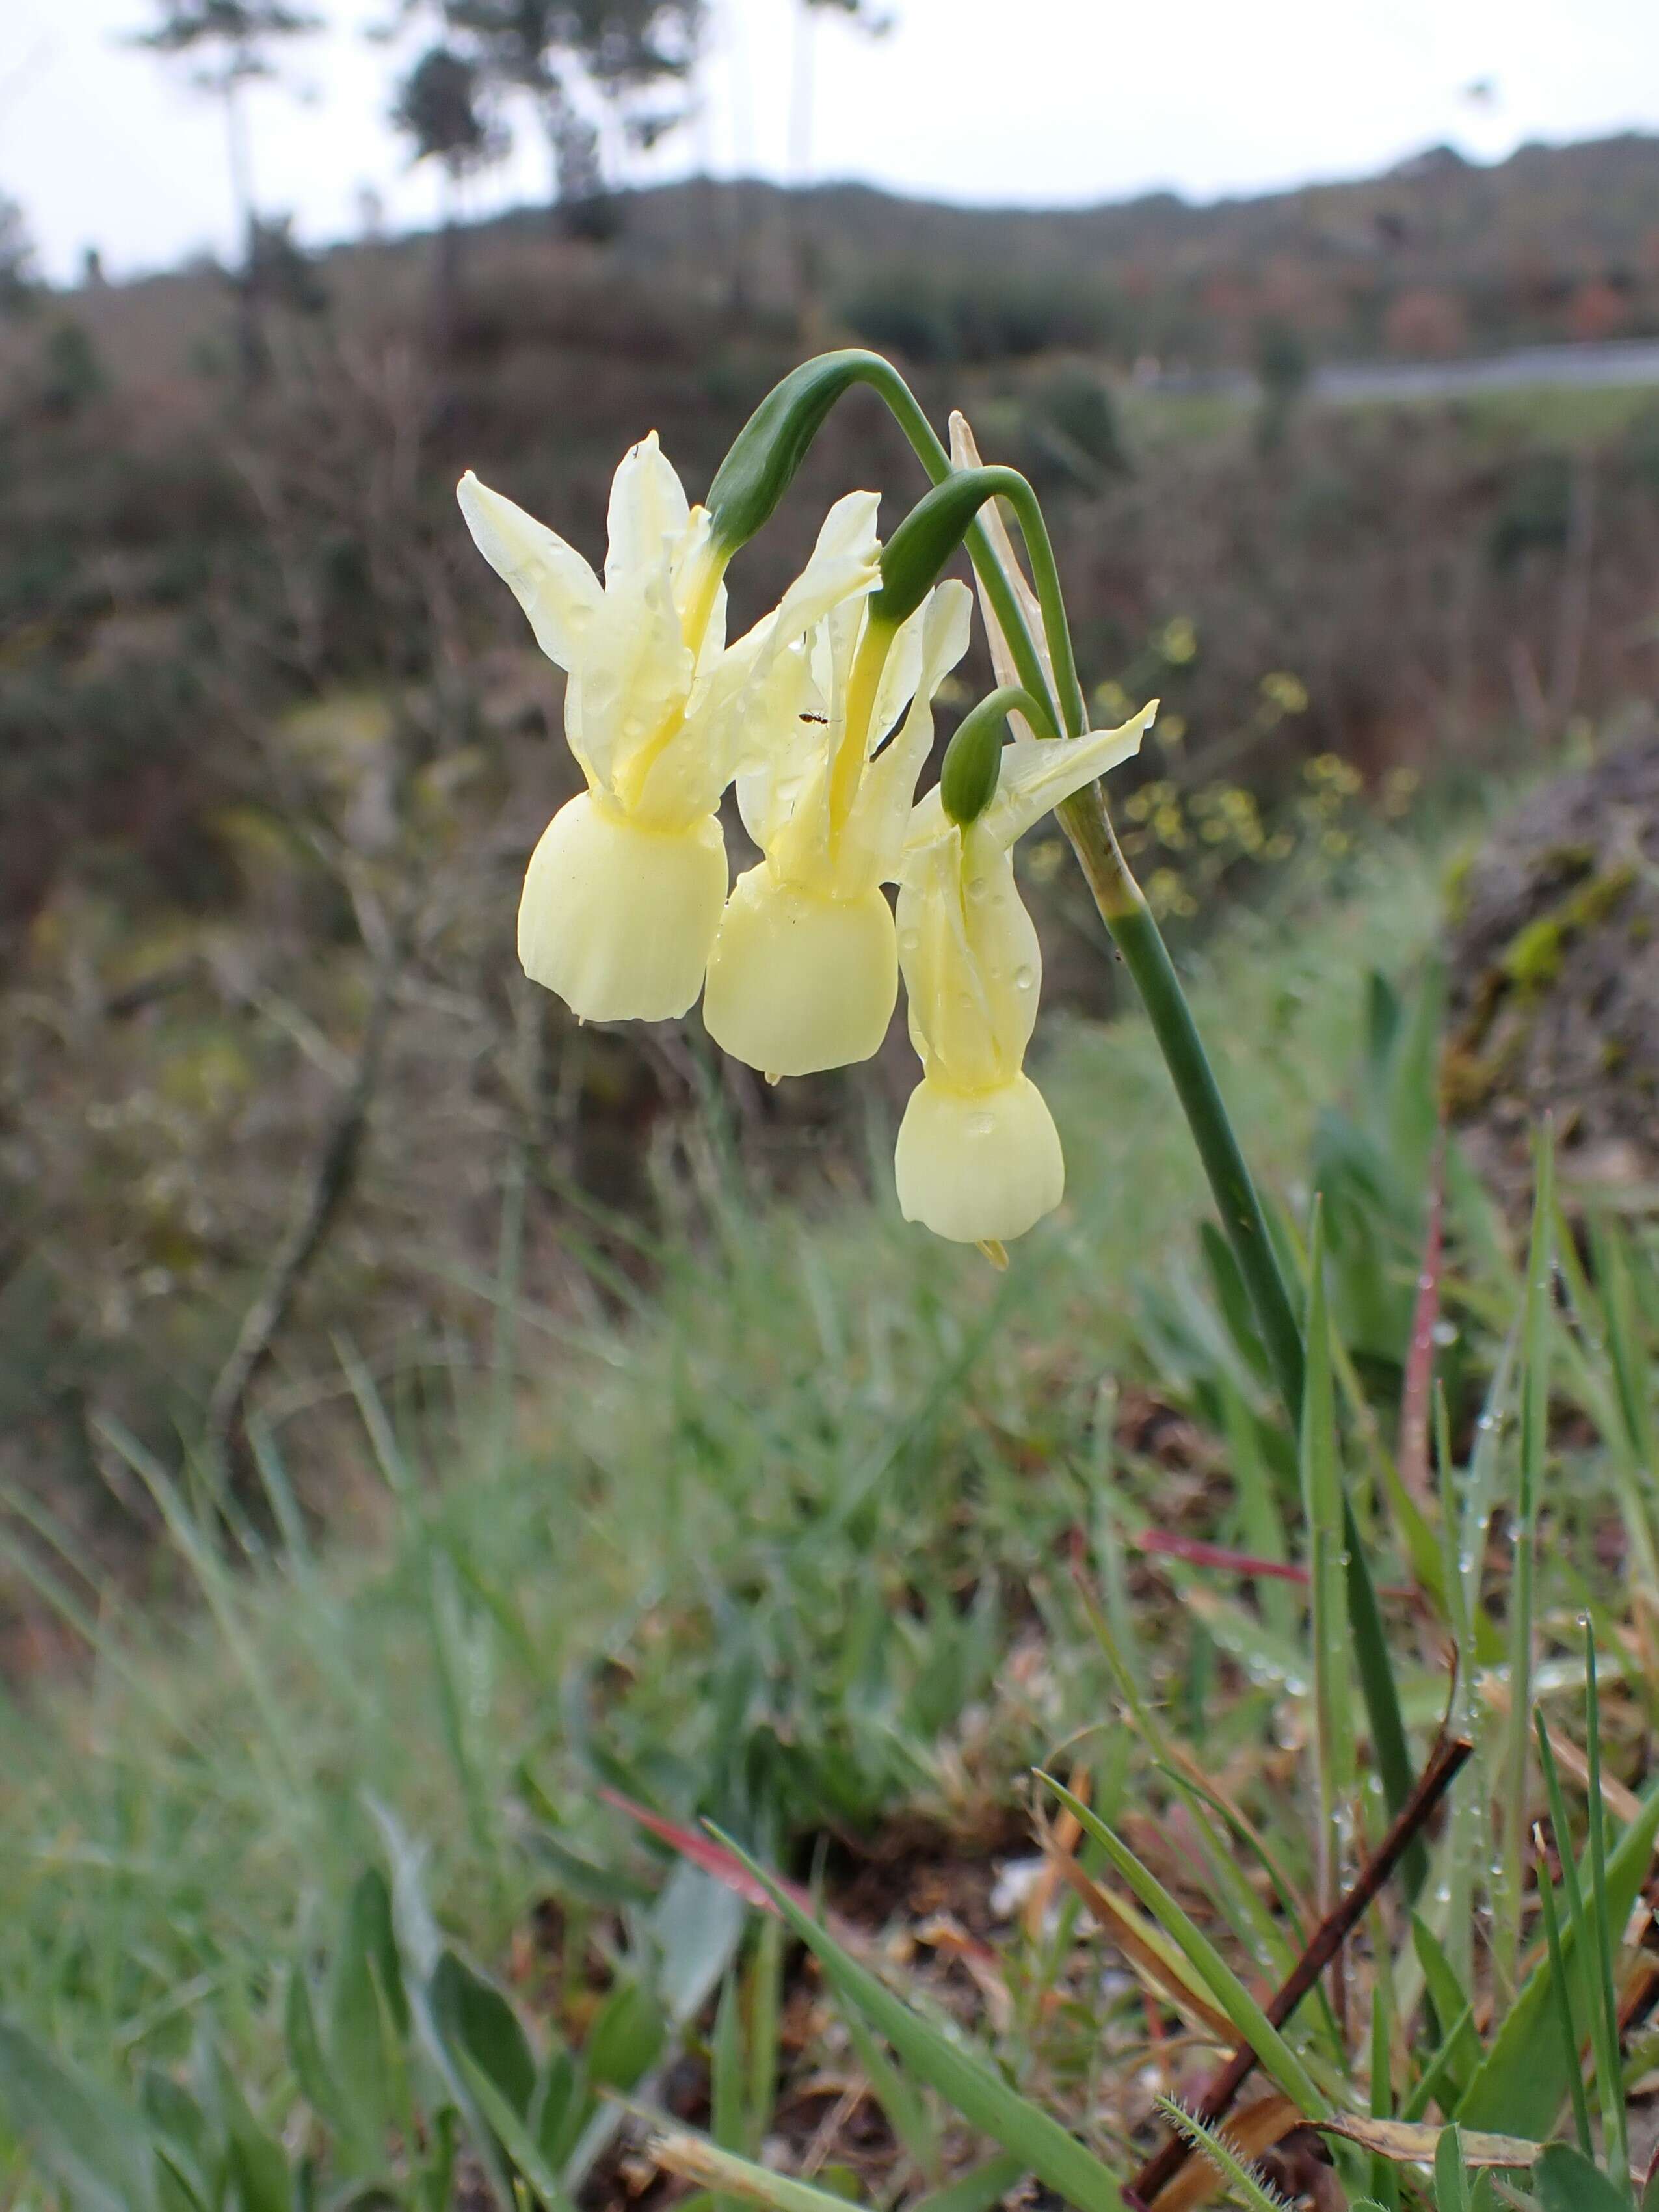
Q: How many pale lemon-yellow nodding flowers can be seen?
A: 3